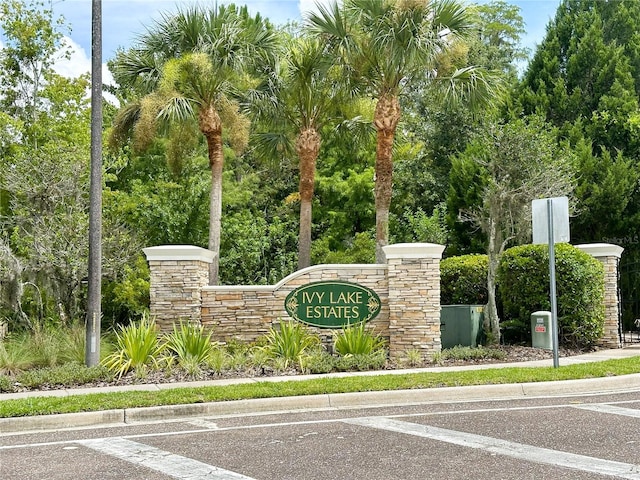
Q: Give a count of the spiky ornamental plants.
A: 4